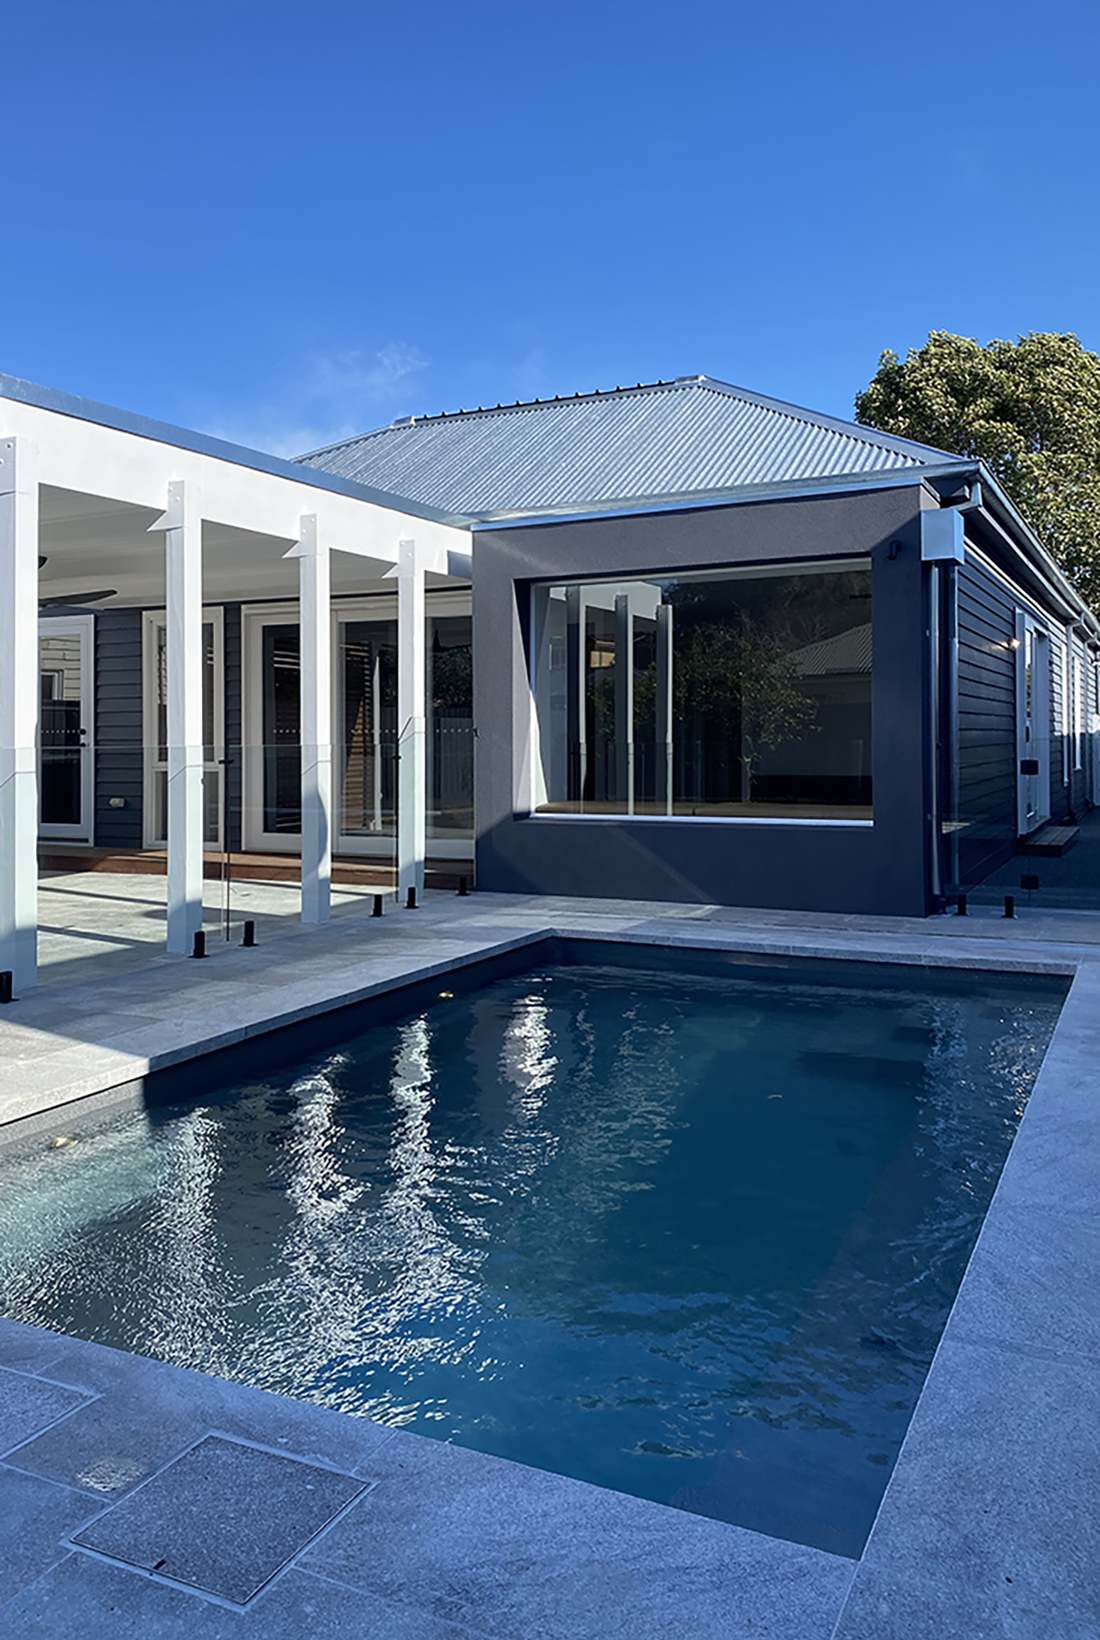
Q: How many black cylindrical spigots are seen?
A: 8